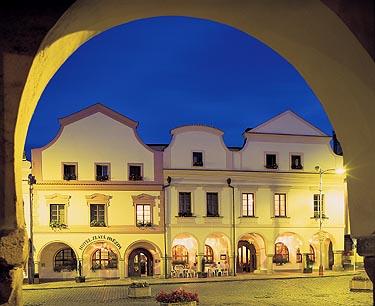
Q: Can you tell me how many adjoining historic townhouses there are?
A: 3